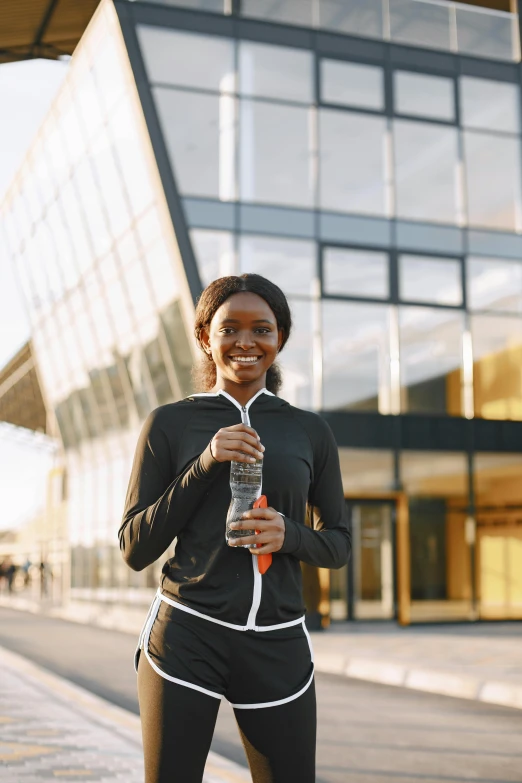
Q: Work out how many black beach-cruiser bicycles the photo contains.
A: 0